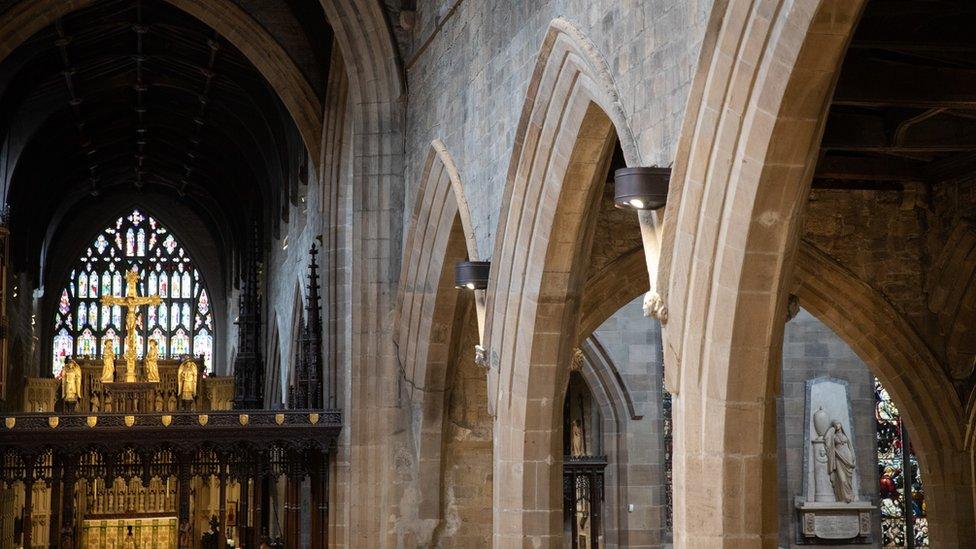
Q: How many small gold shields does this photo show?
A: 9